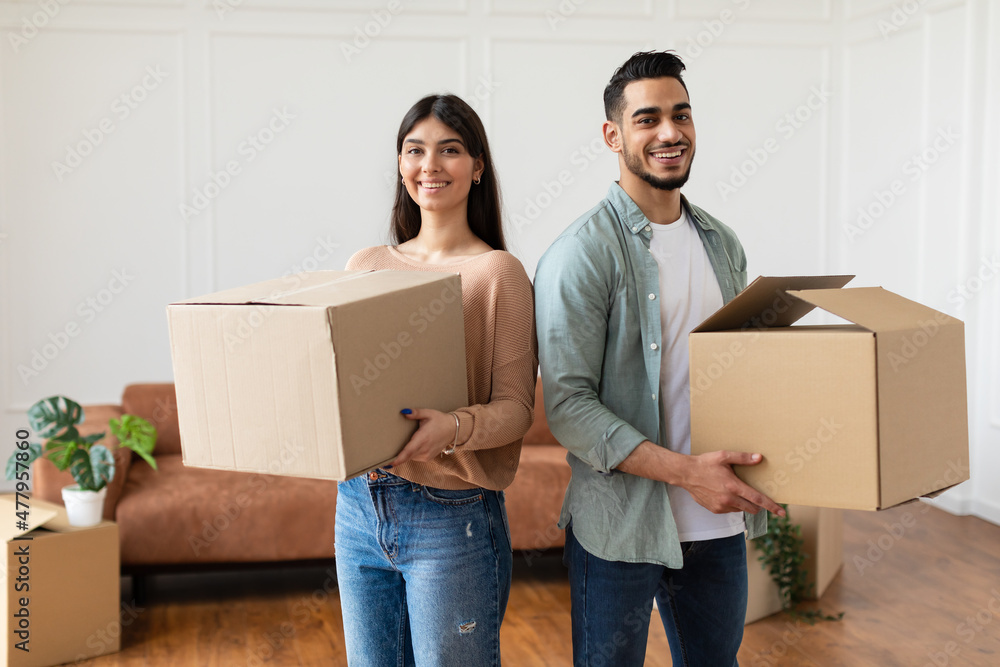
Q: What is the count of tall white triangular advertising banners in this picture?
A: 0